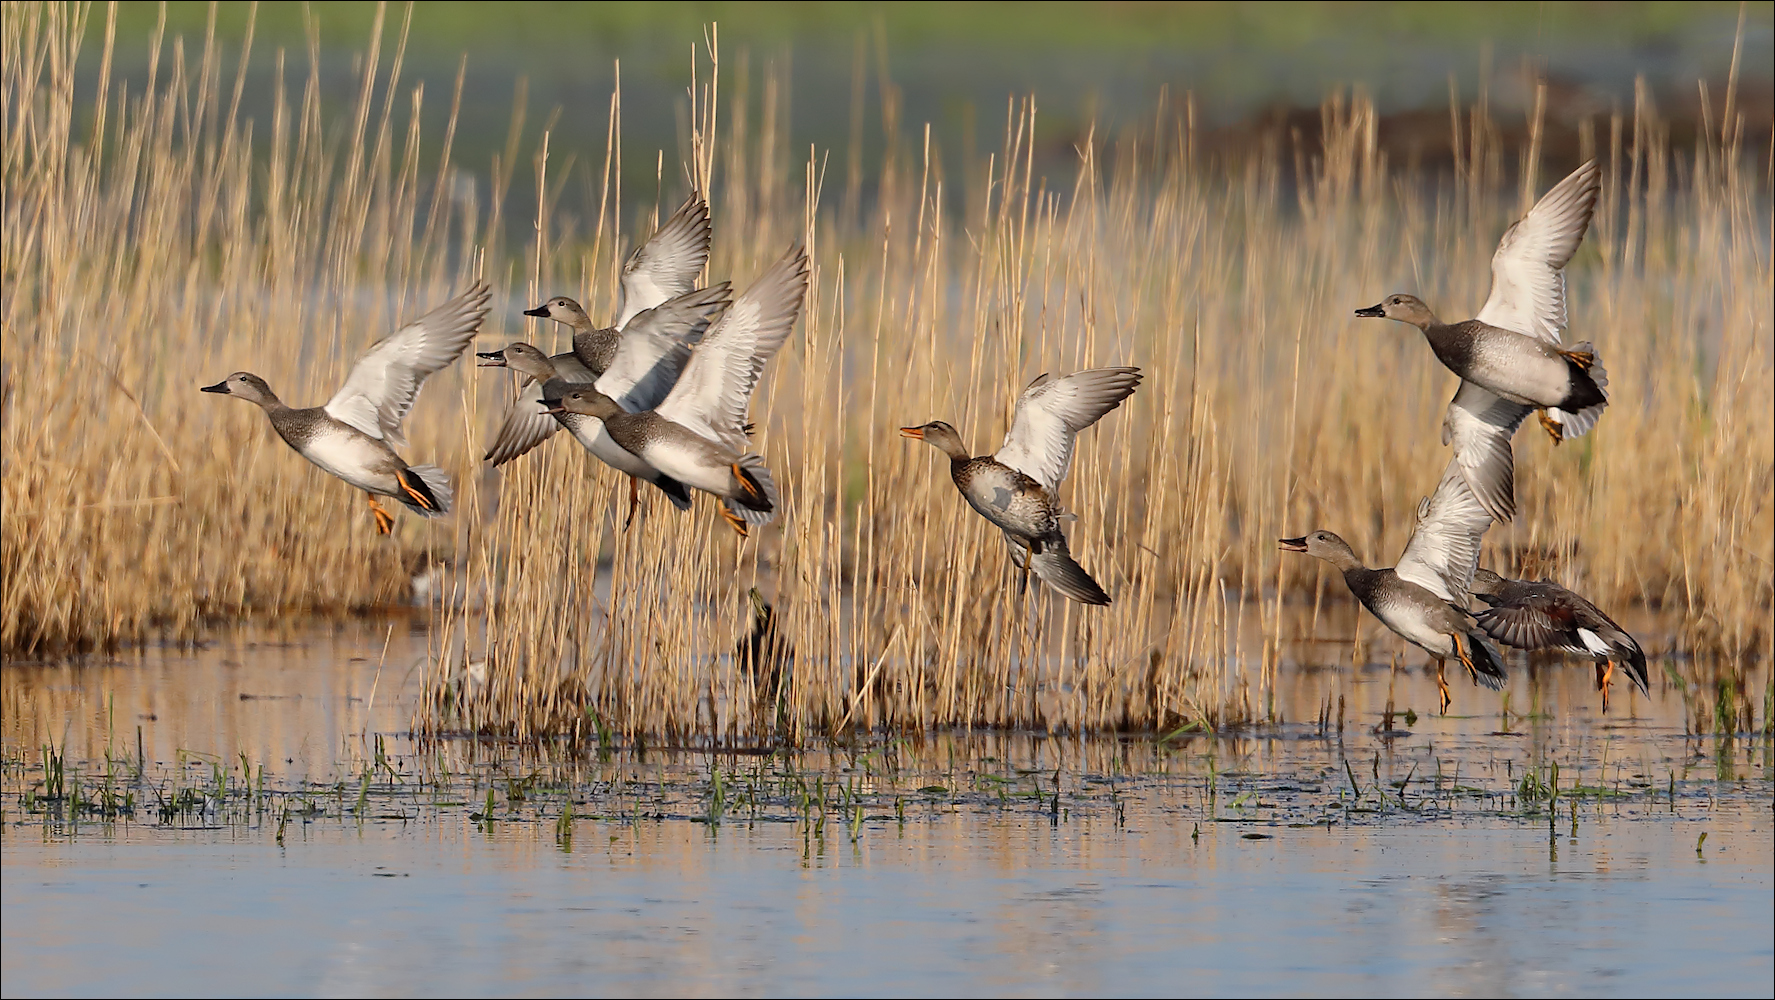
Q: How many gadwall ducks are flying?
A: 8